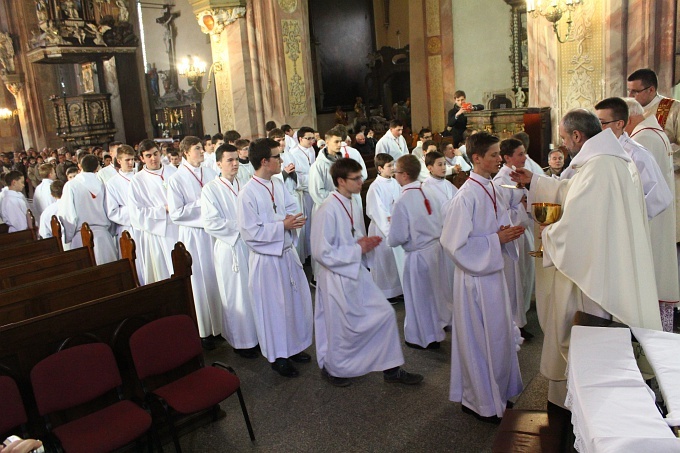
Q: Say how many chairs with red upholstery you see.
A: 3